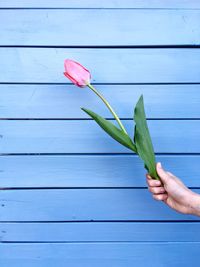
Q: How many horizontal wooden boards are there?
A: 9